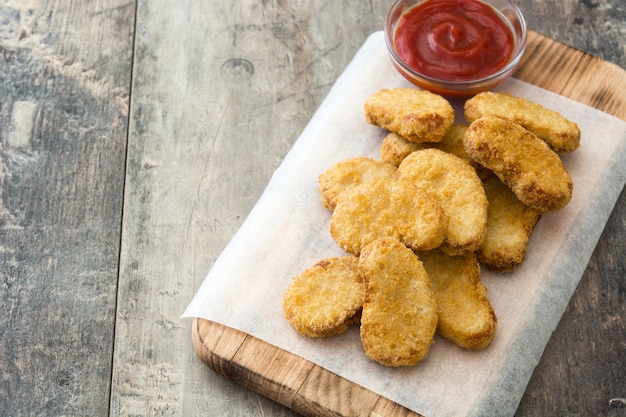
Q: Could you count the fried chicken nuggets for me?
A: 11